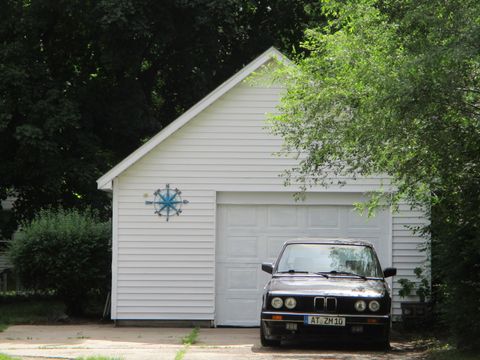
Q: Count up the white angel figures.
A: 0